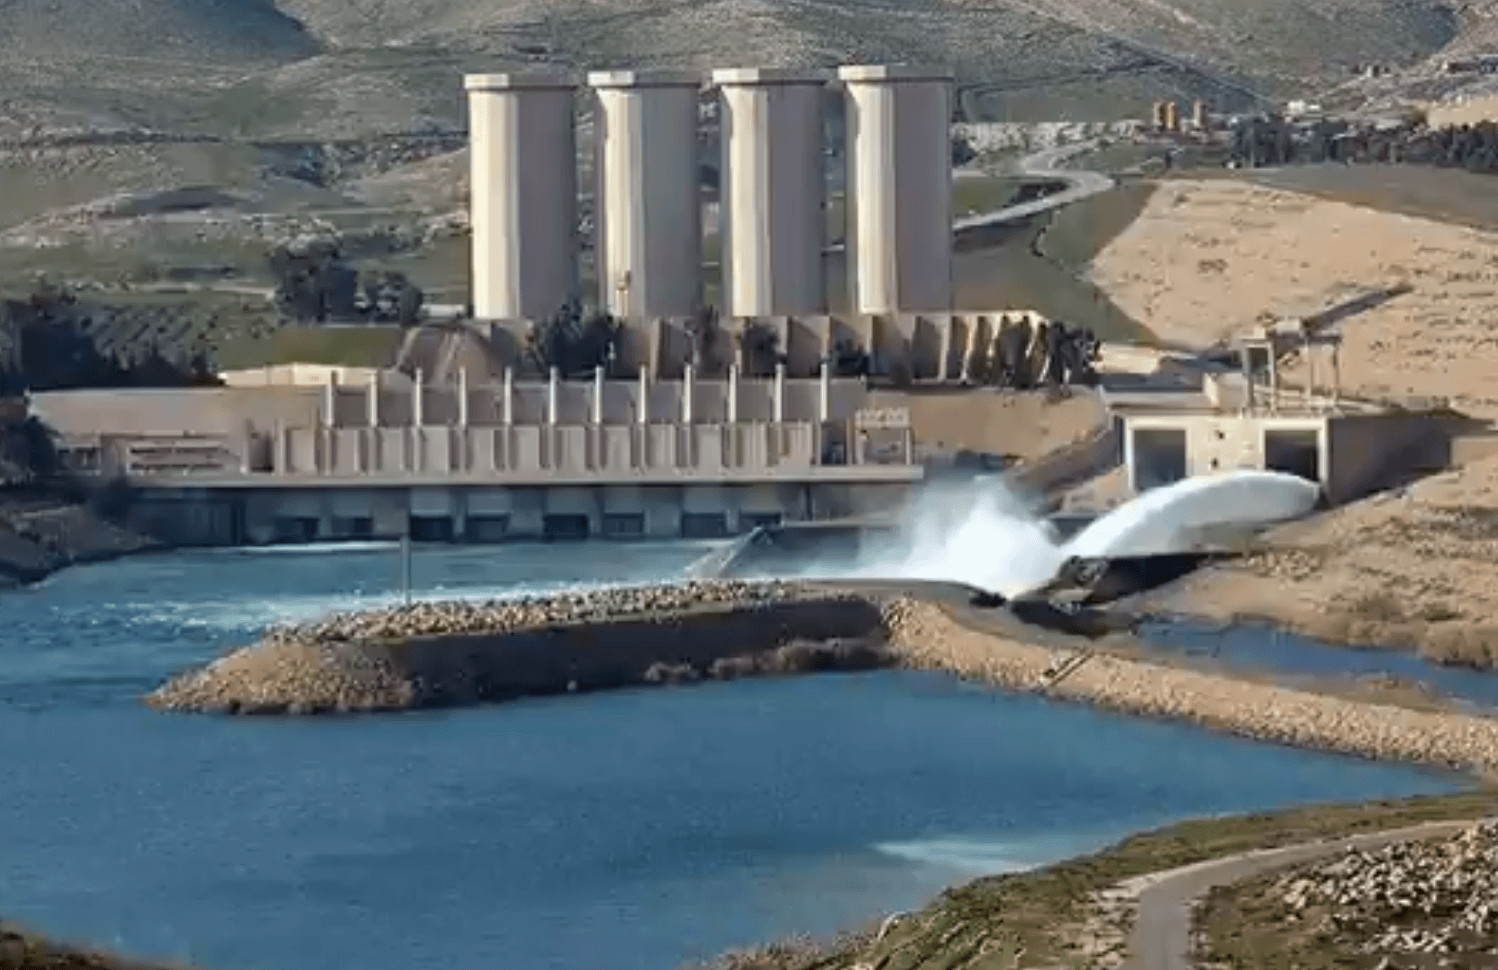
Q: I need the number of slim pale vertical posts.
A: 12